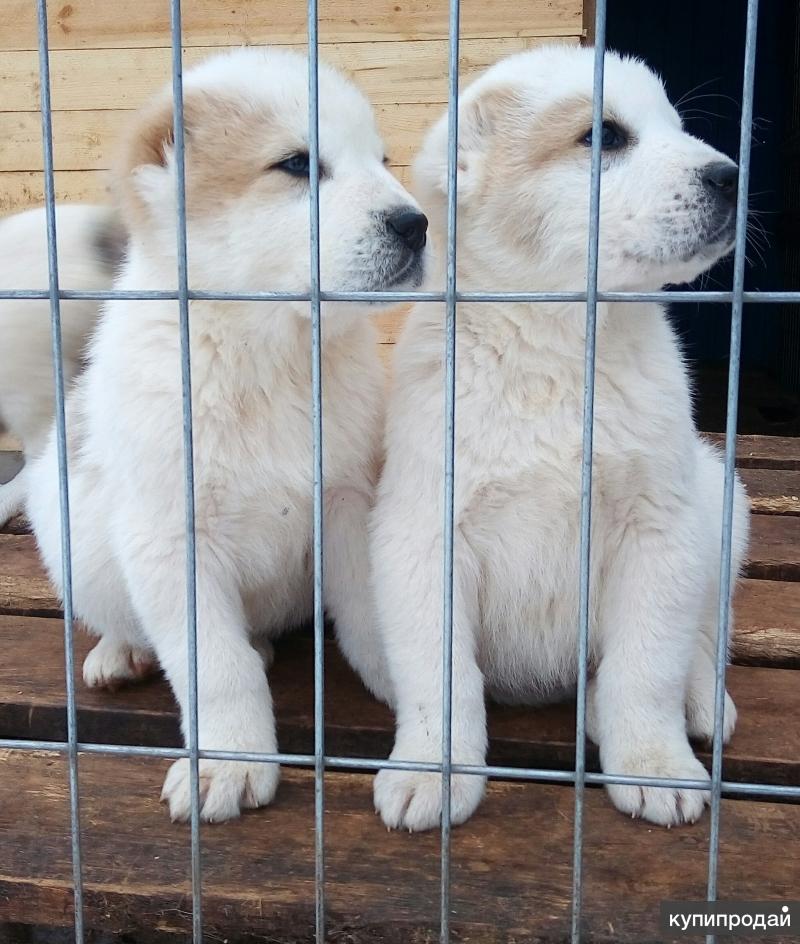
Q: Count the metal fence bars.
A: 8